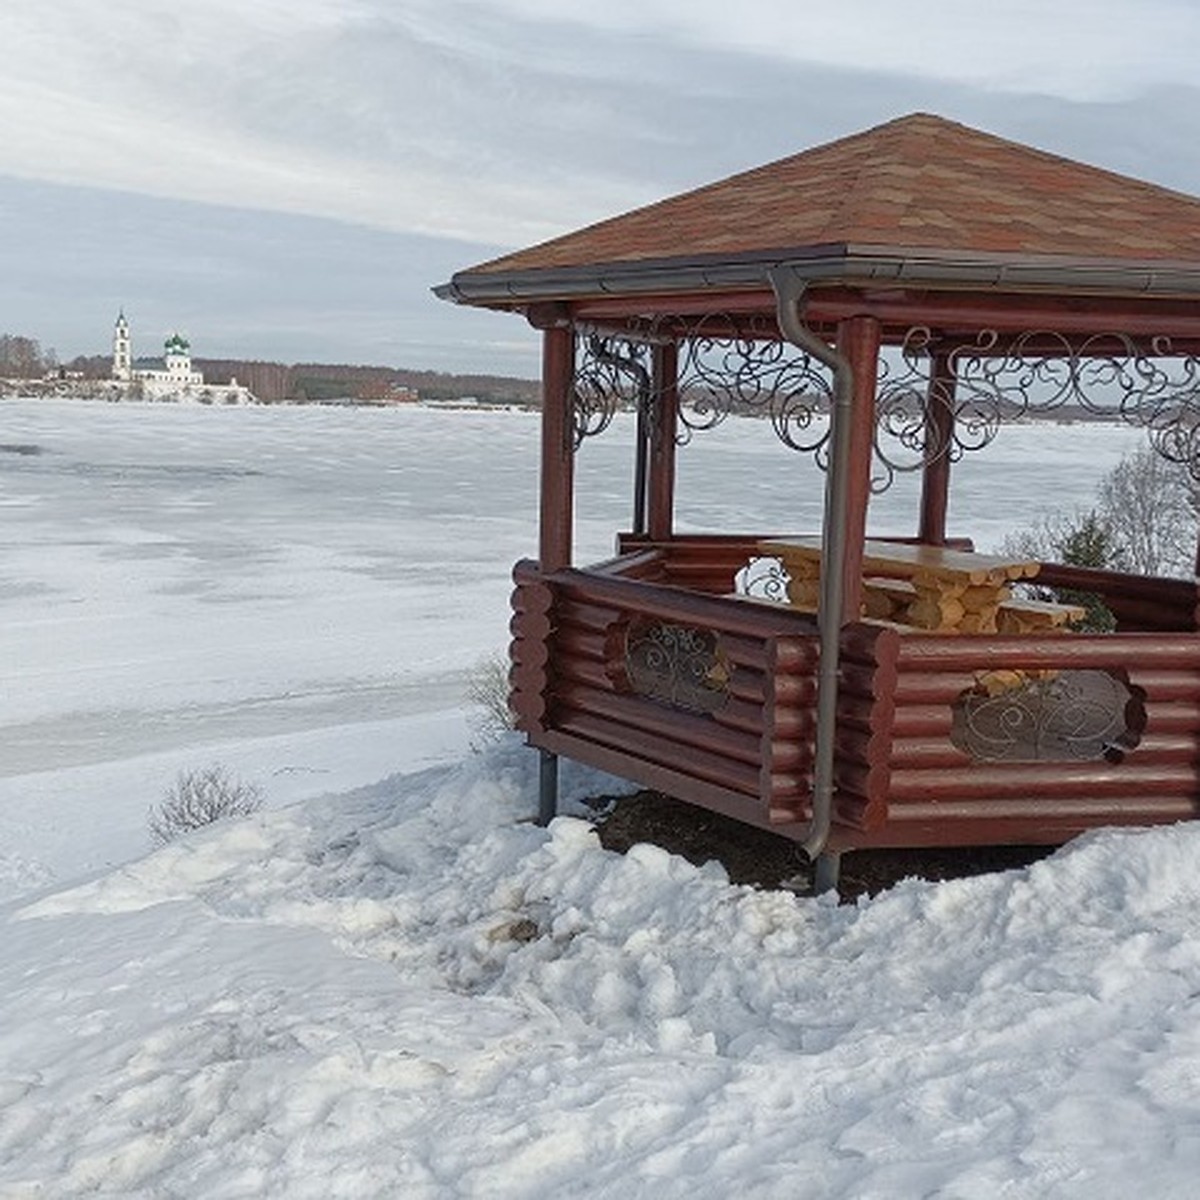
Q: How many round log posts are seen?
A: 4